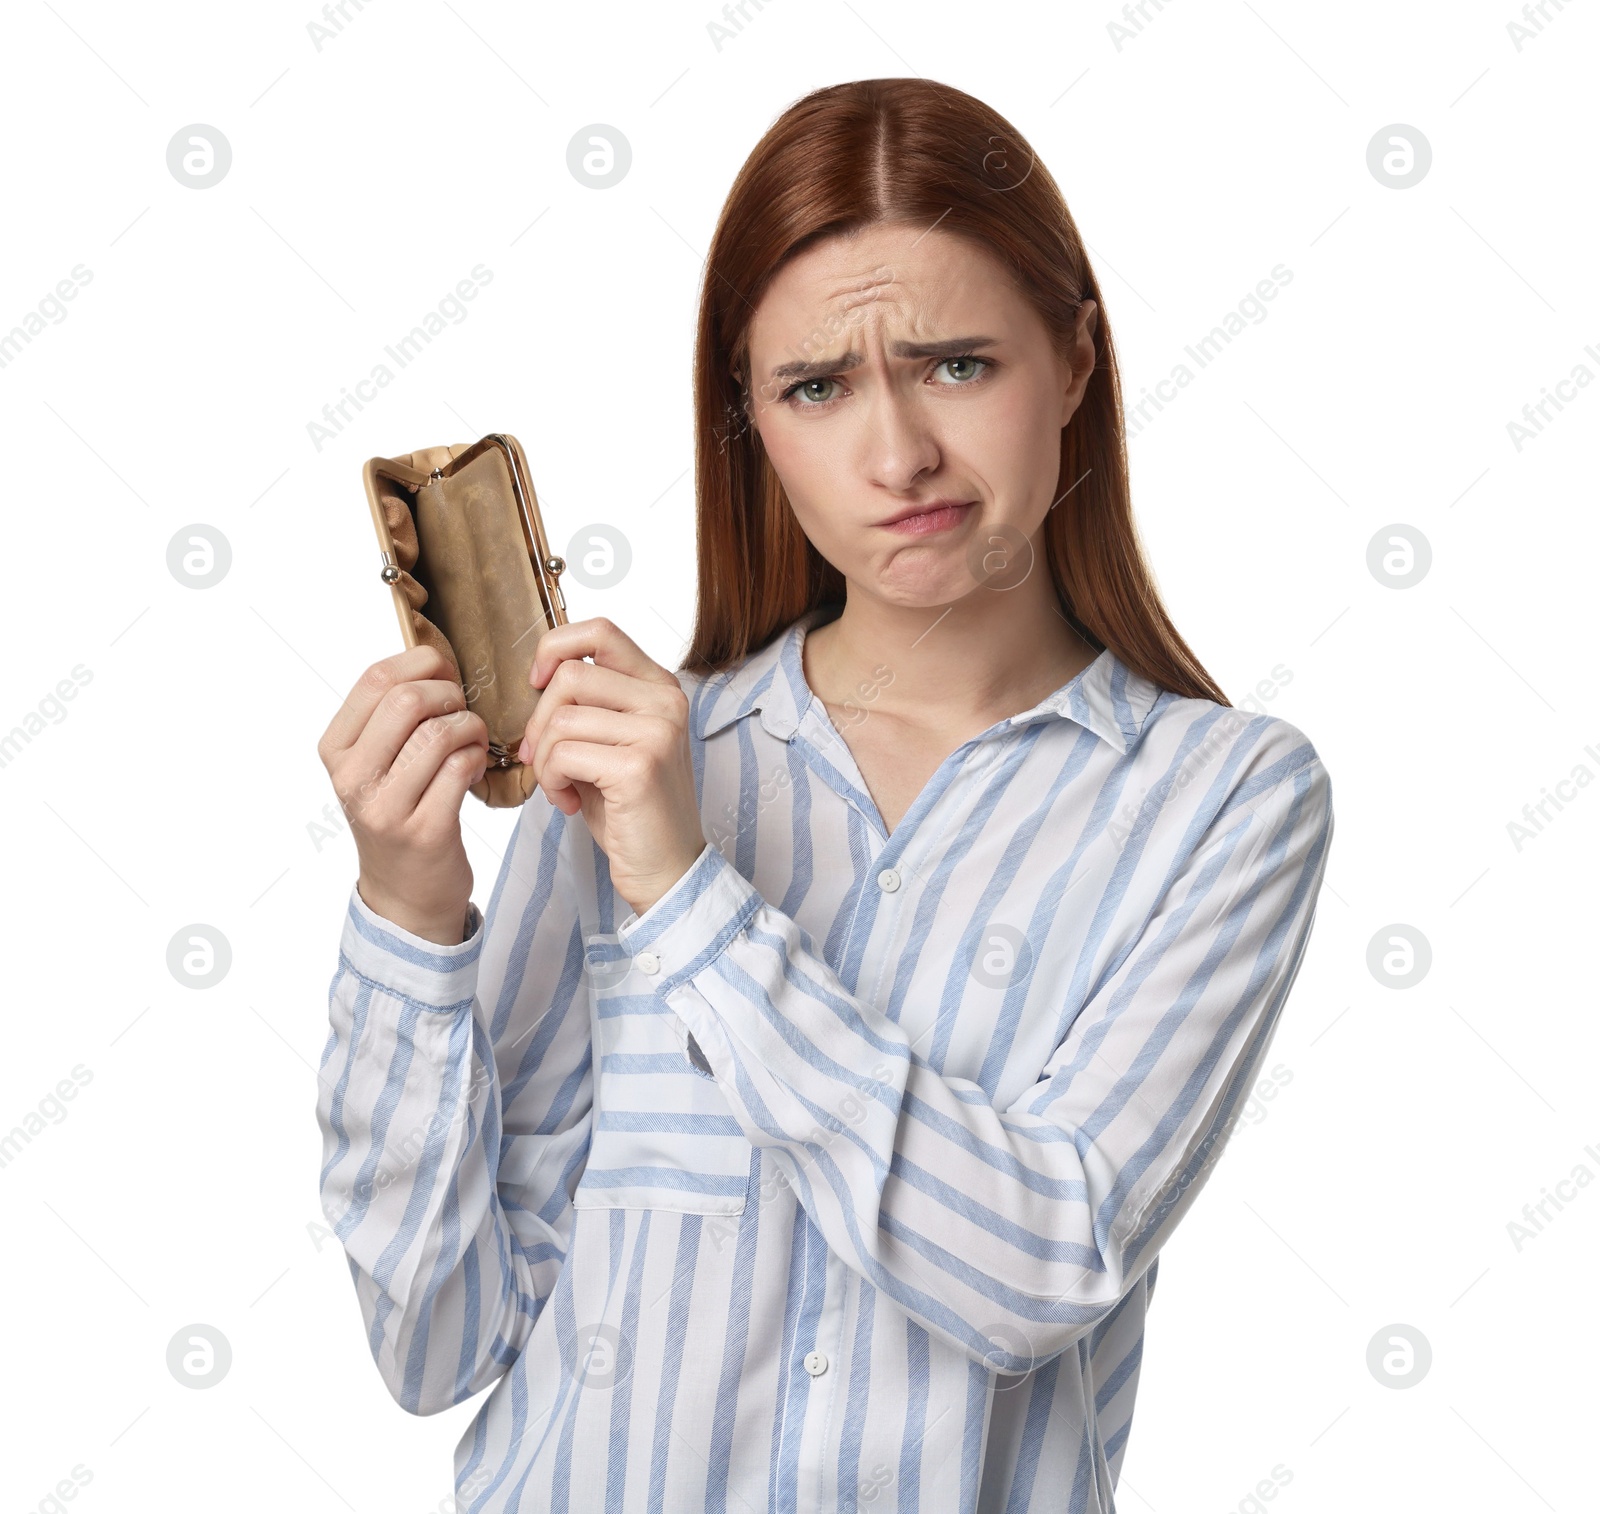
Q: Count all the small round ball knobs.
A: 2